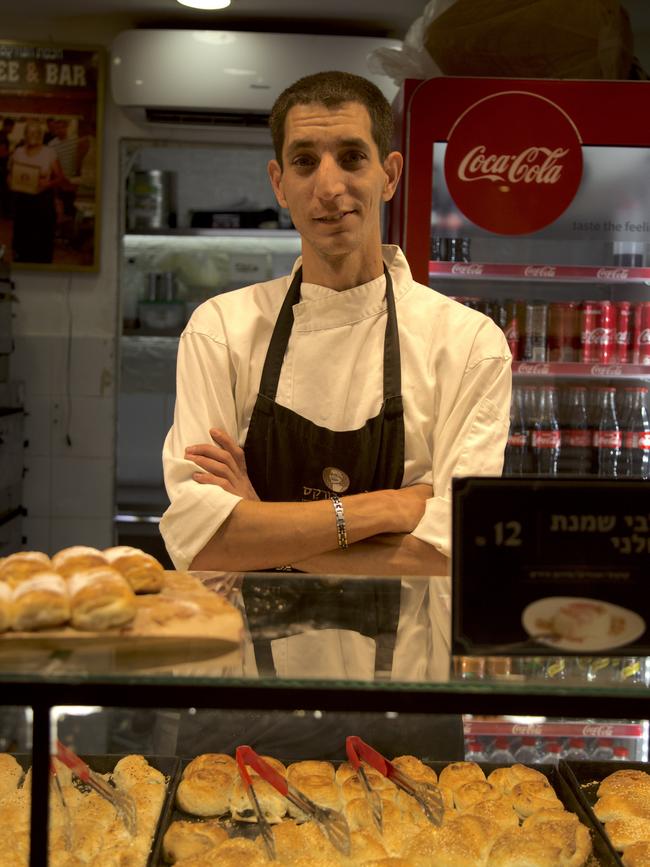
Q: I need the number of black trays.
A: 3